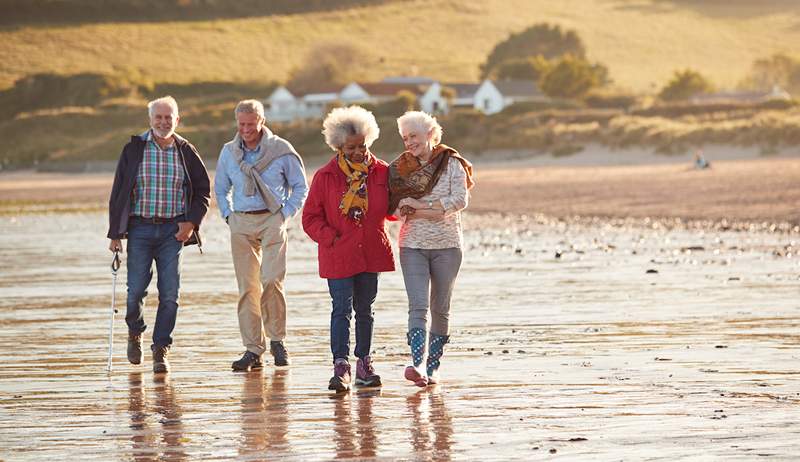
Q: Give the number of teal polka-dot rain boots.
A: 2